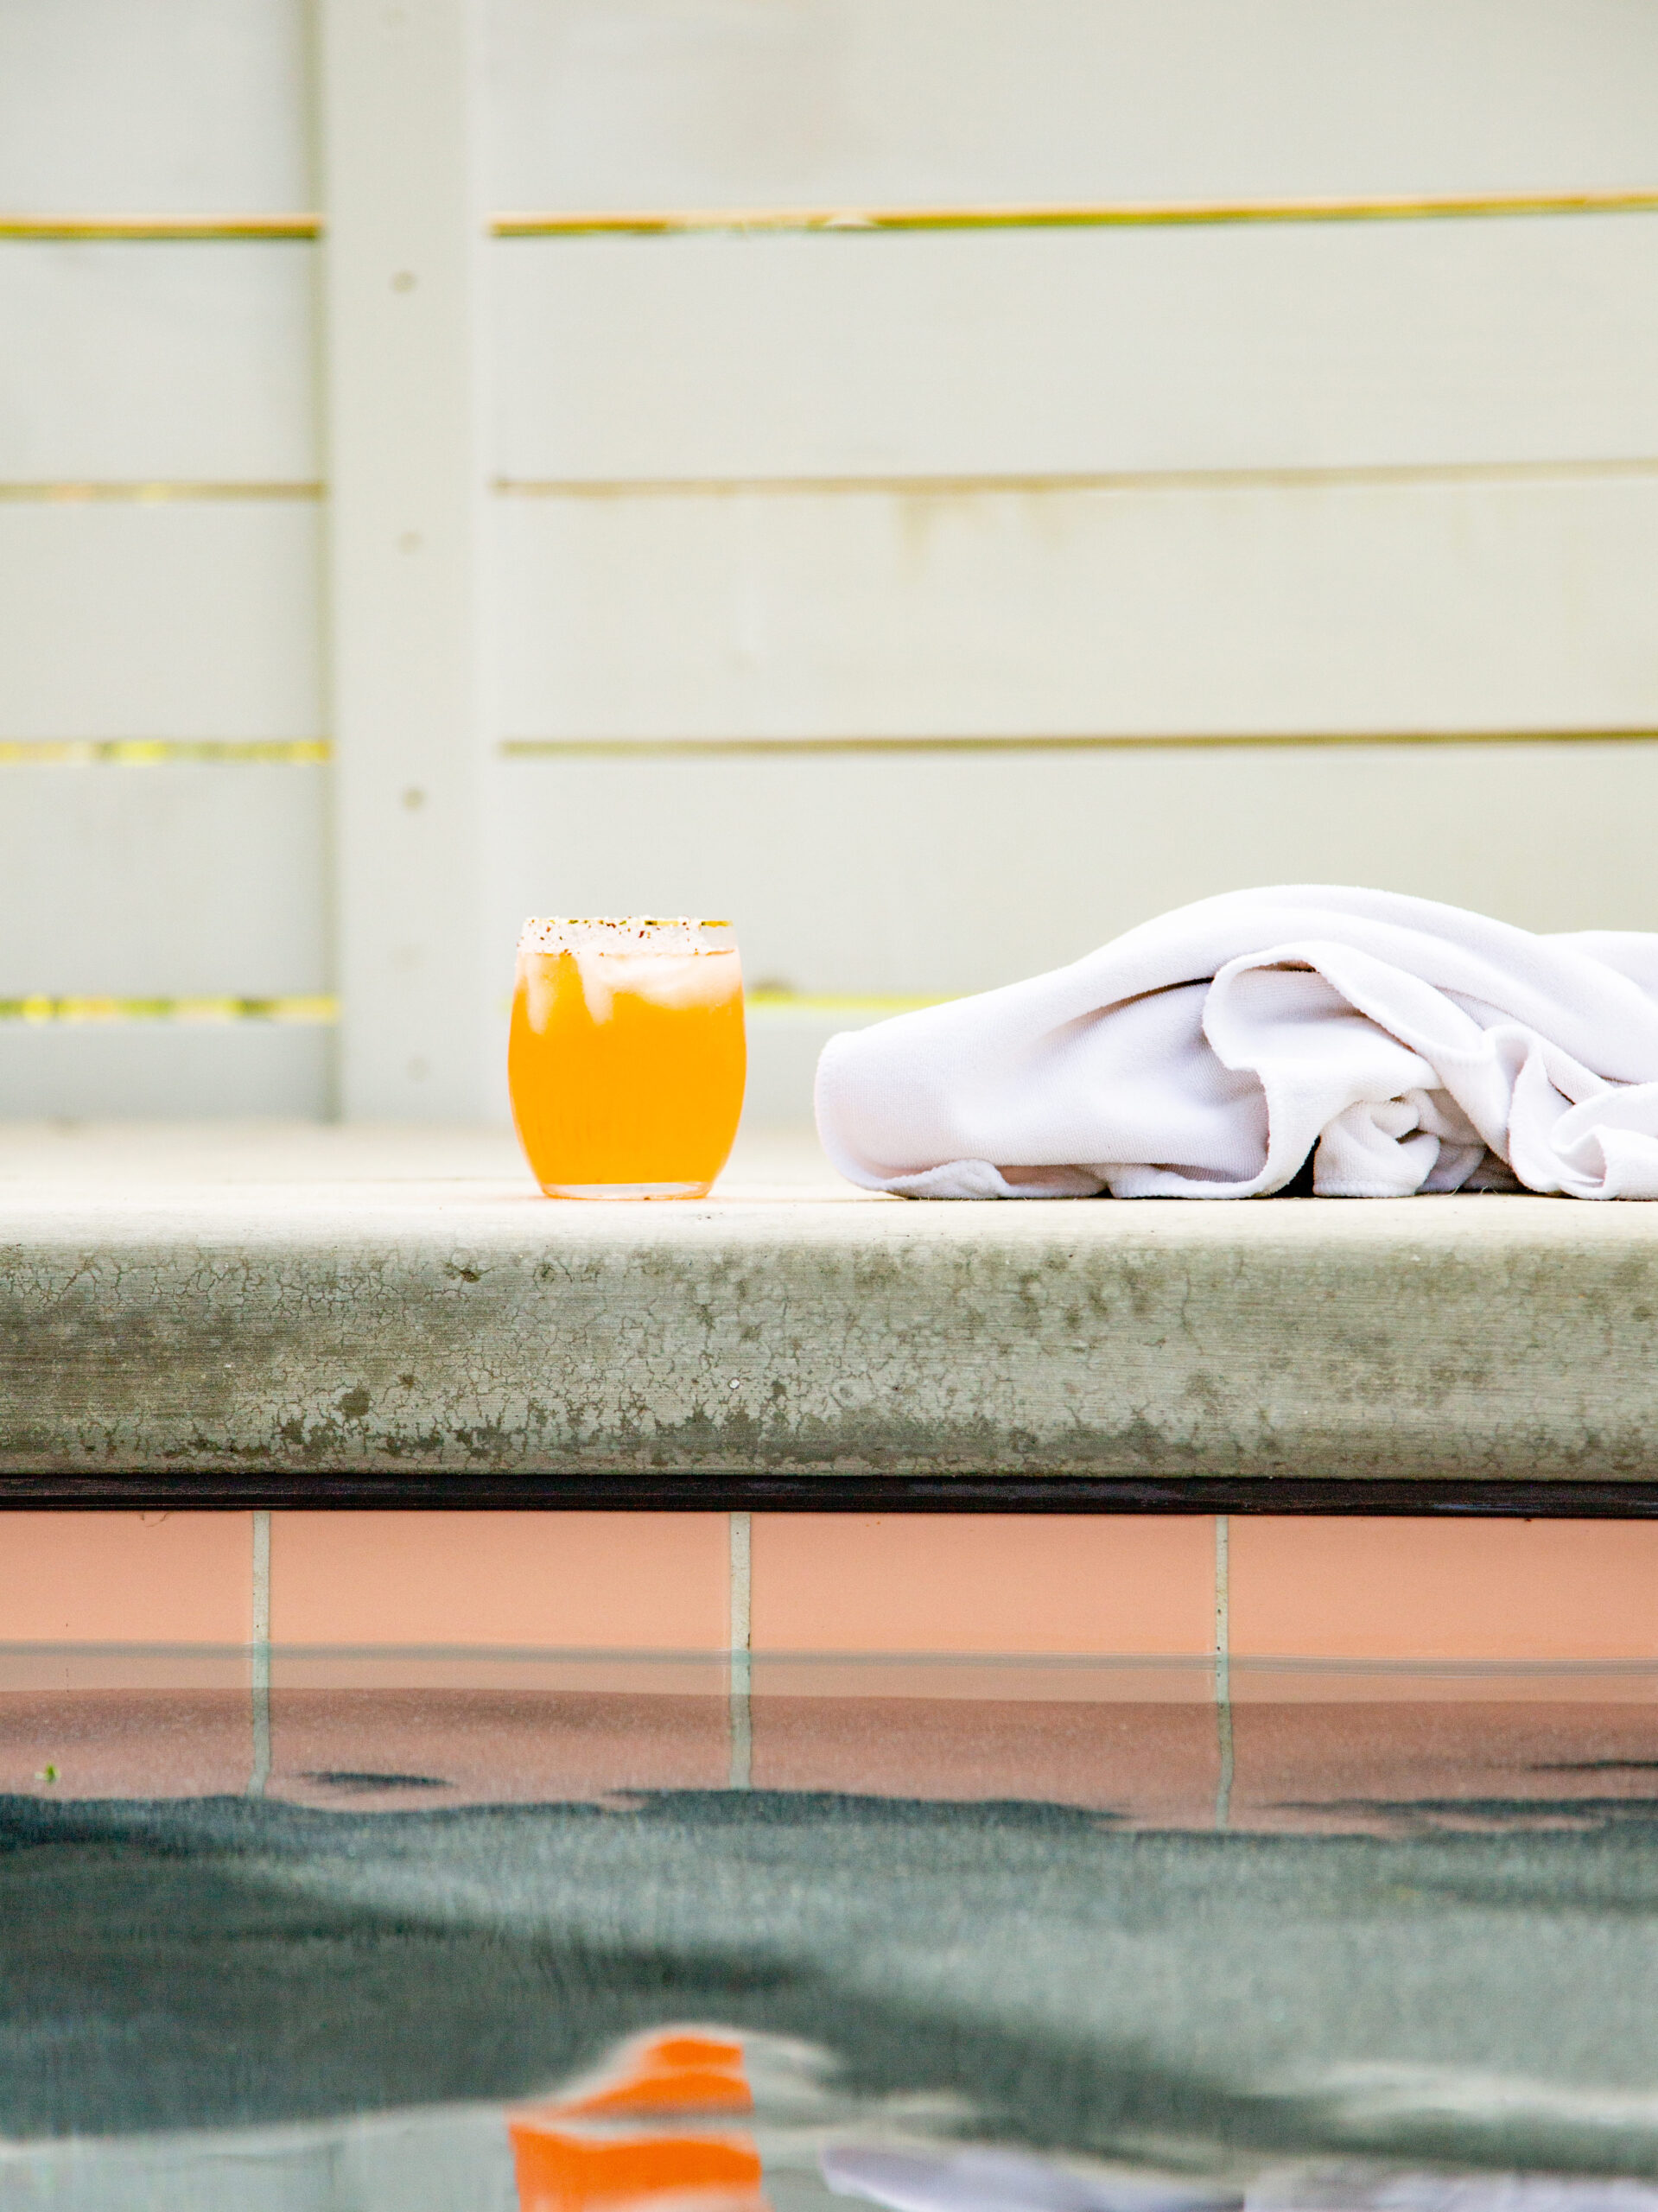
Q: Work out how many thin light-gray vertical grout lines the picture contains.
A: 3